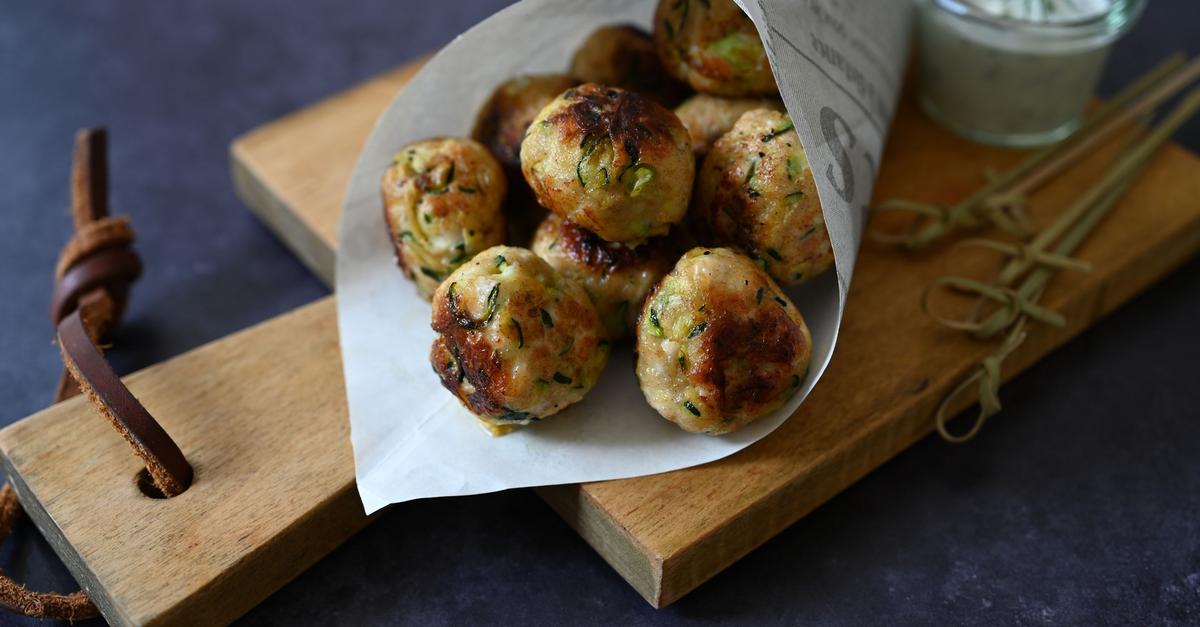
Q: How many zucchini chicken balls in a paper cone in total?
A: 10